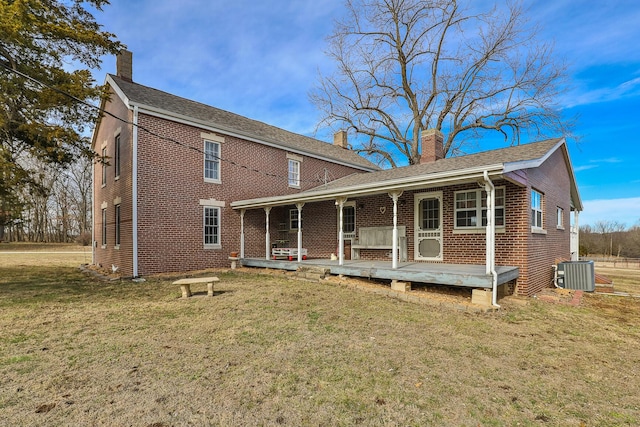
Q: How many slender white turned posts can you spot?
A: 6